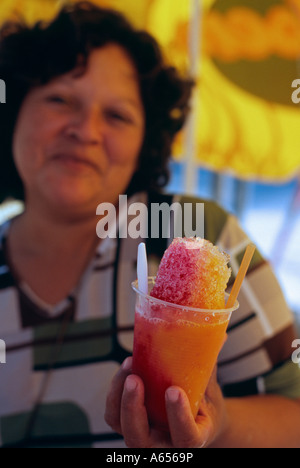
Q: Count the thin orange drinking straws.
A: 1